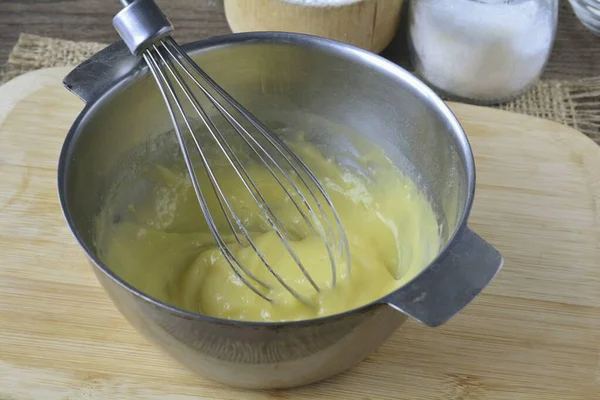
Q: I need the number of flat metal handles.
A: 2